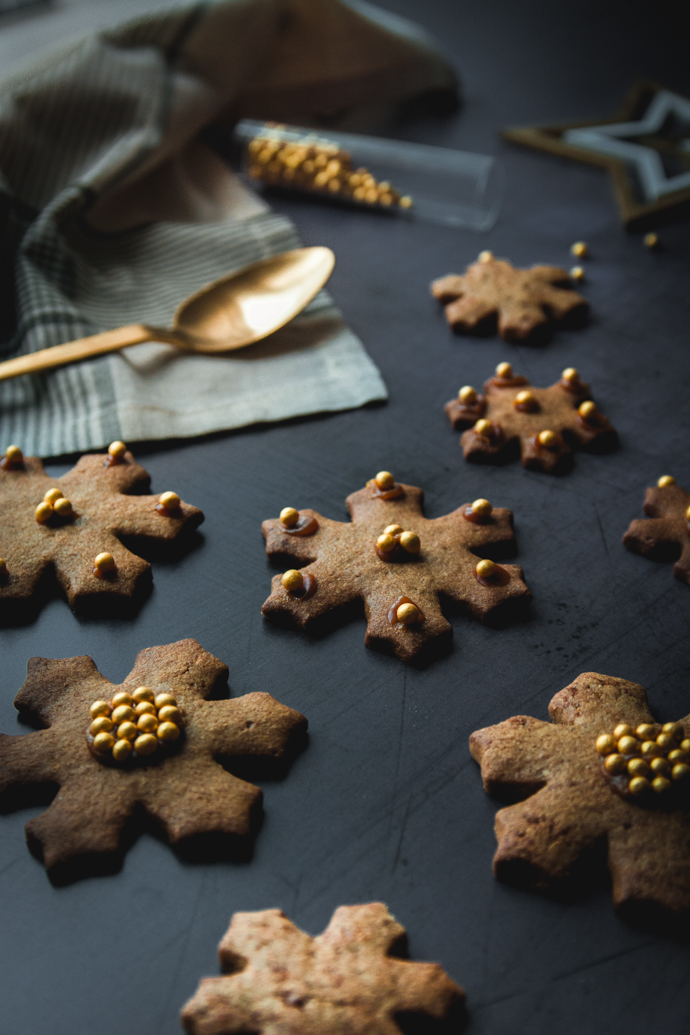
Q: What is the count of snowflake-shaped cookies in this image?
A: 8